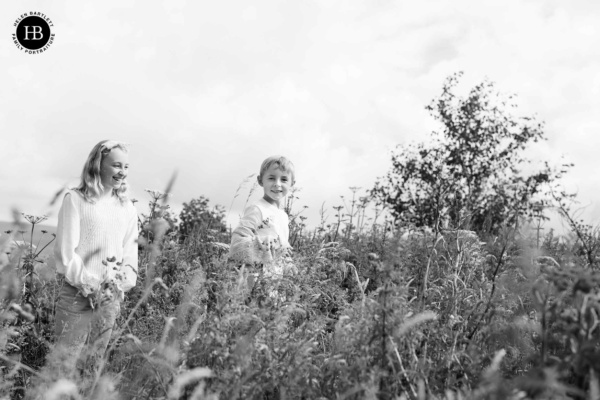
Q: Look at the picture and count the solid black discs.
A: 1